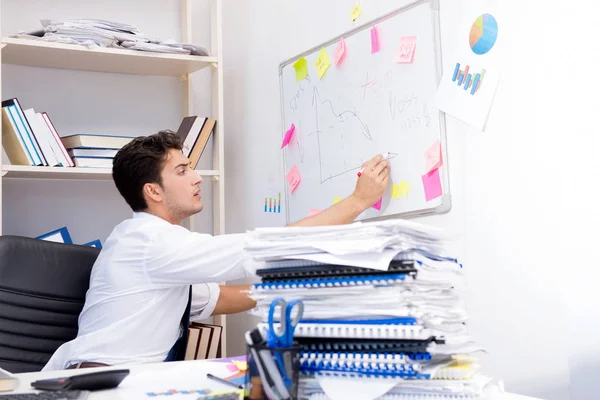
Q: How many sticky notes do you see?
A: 15